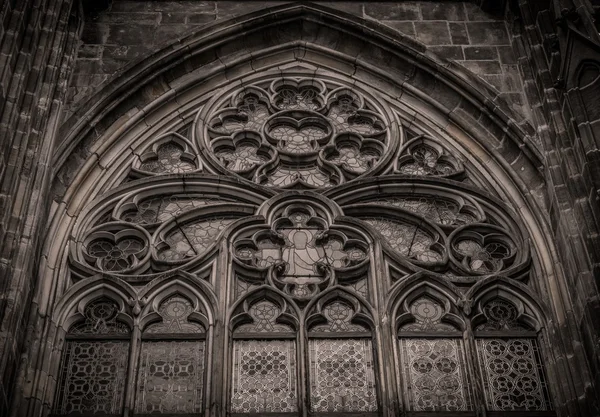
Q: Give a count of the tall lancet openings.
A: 6